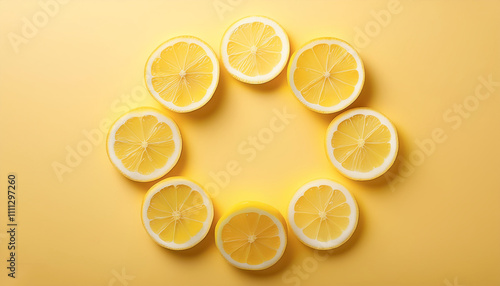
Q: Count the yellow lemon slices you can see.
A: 8